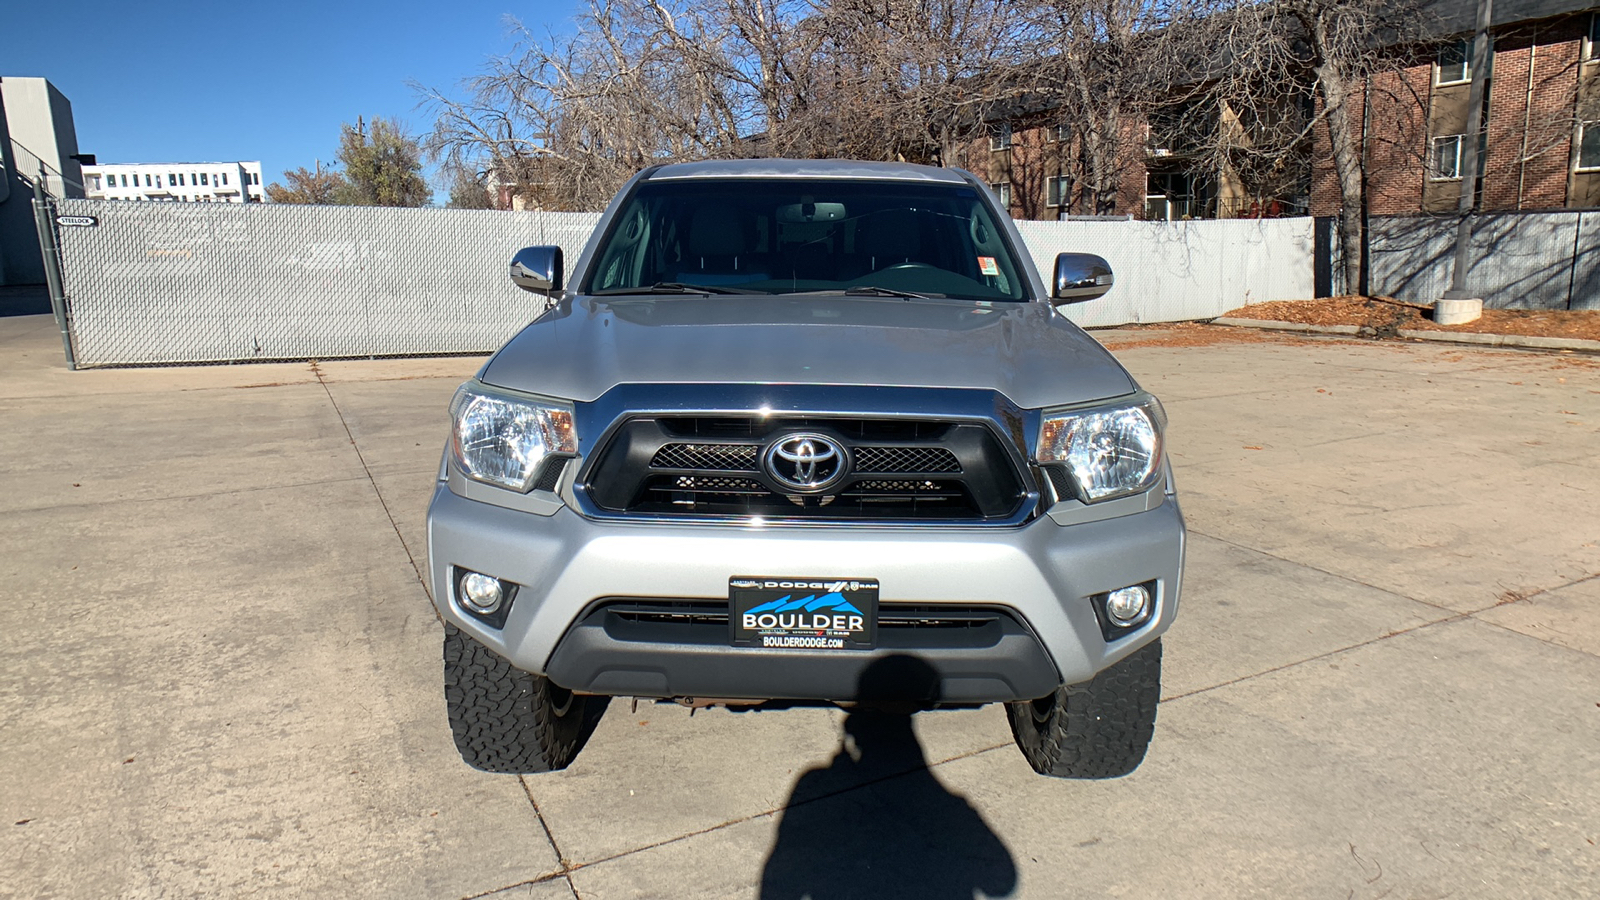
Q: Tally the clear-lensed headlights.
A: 2